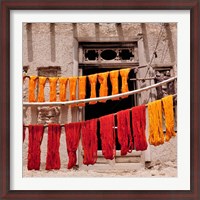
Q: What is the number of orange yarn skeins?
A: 12